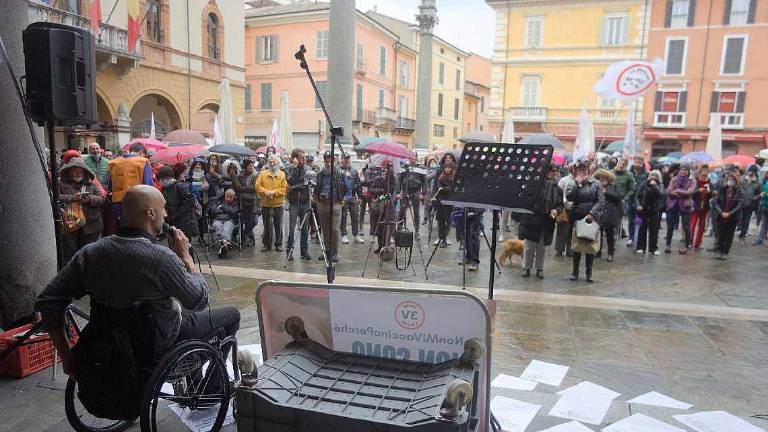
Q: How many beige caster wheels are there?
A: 4